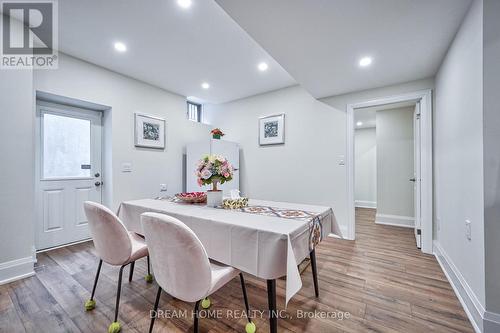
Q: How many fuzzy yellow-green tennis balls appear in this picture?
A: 5